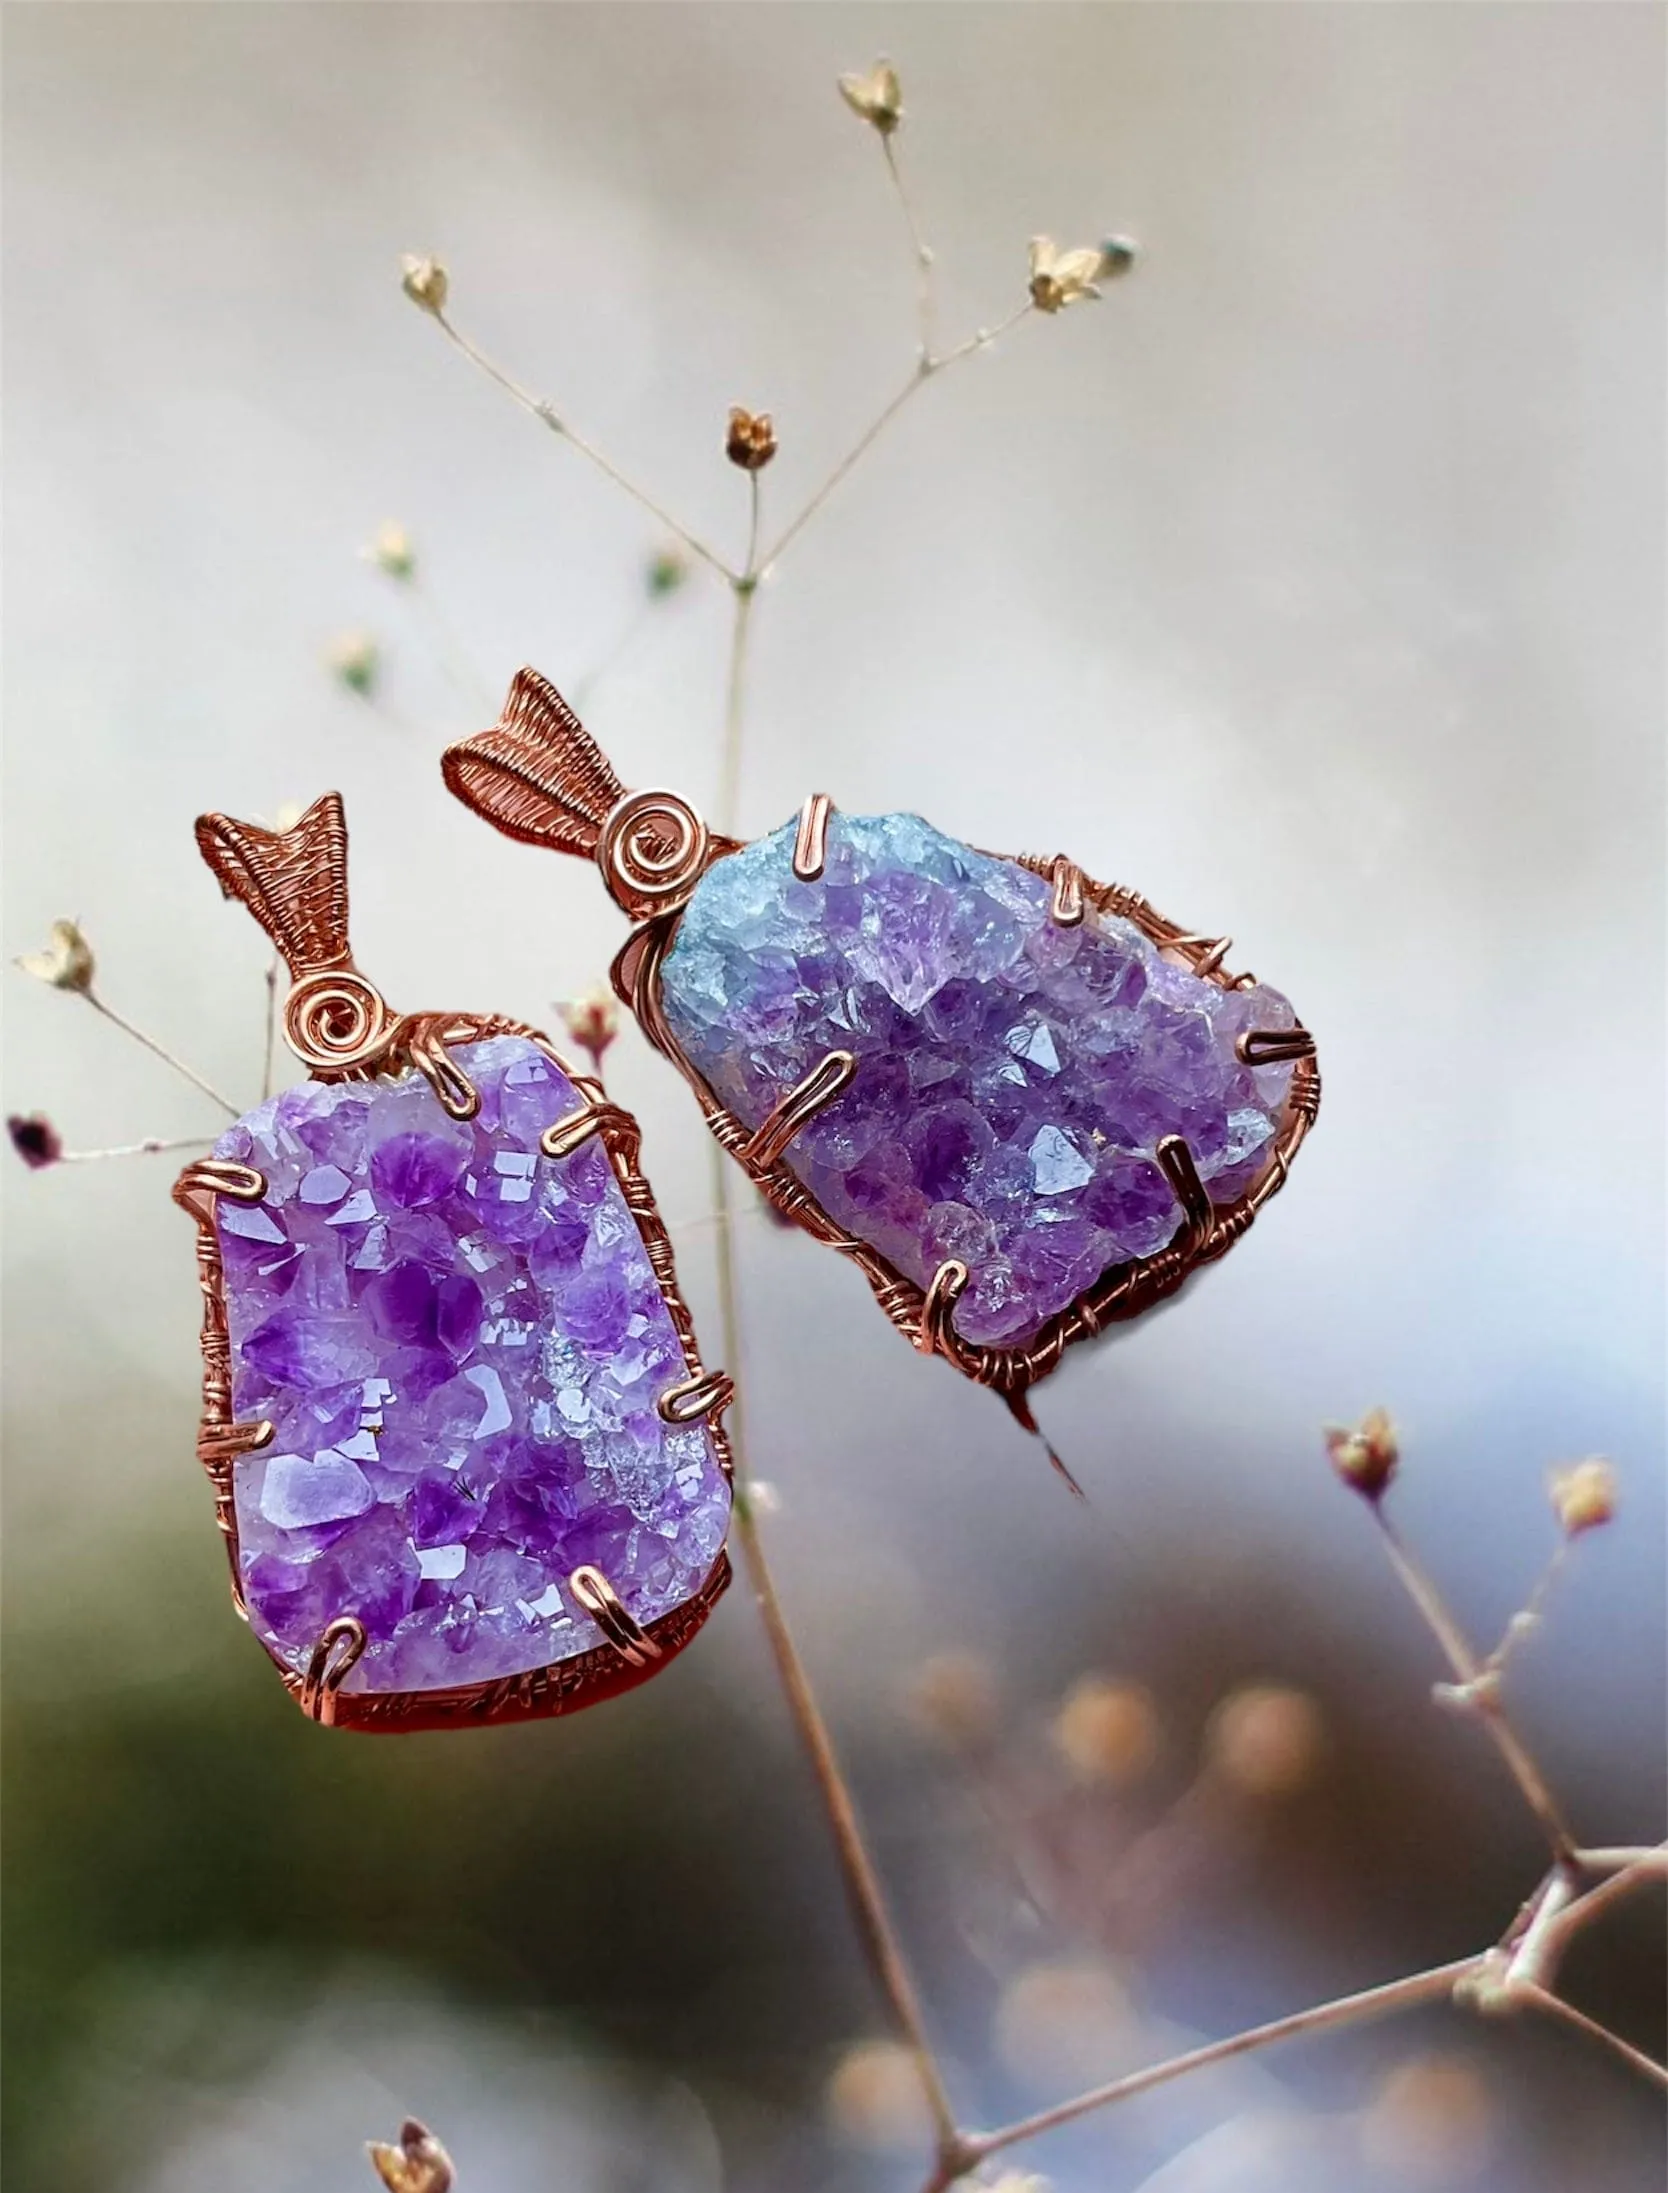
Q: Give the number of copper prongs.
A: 13